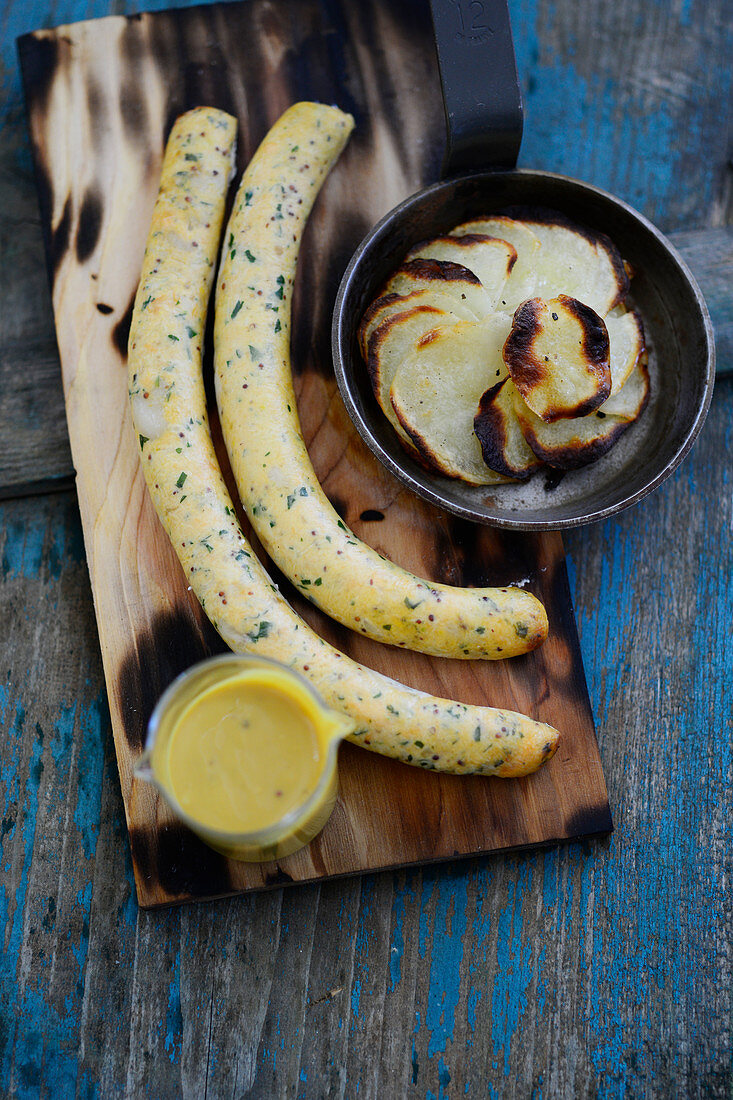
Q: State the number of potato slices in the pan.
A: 12